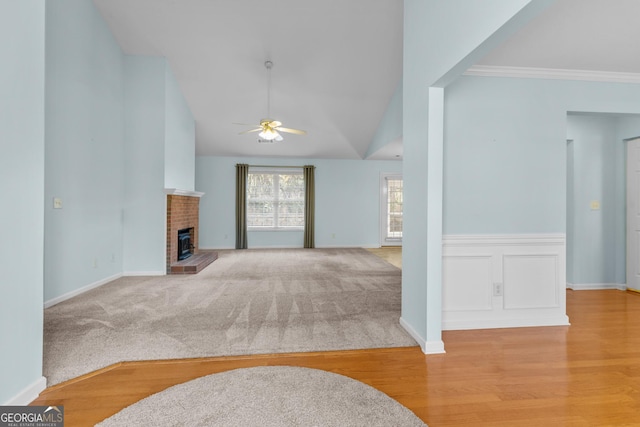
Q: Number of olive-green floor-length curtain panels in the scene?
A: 2